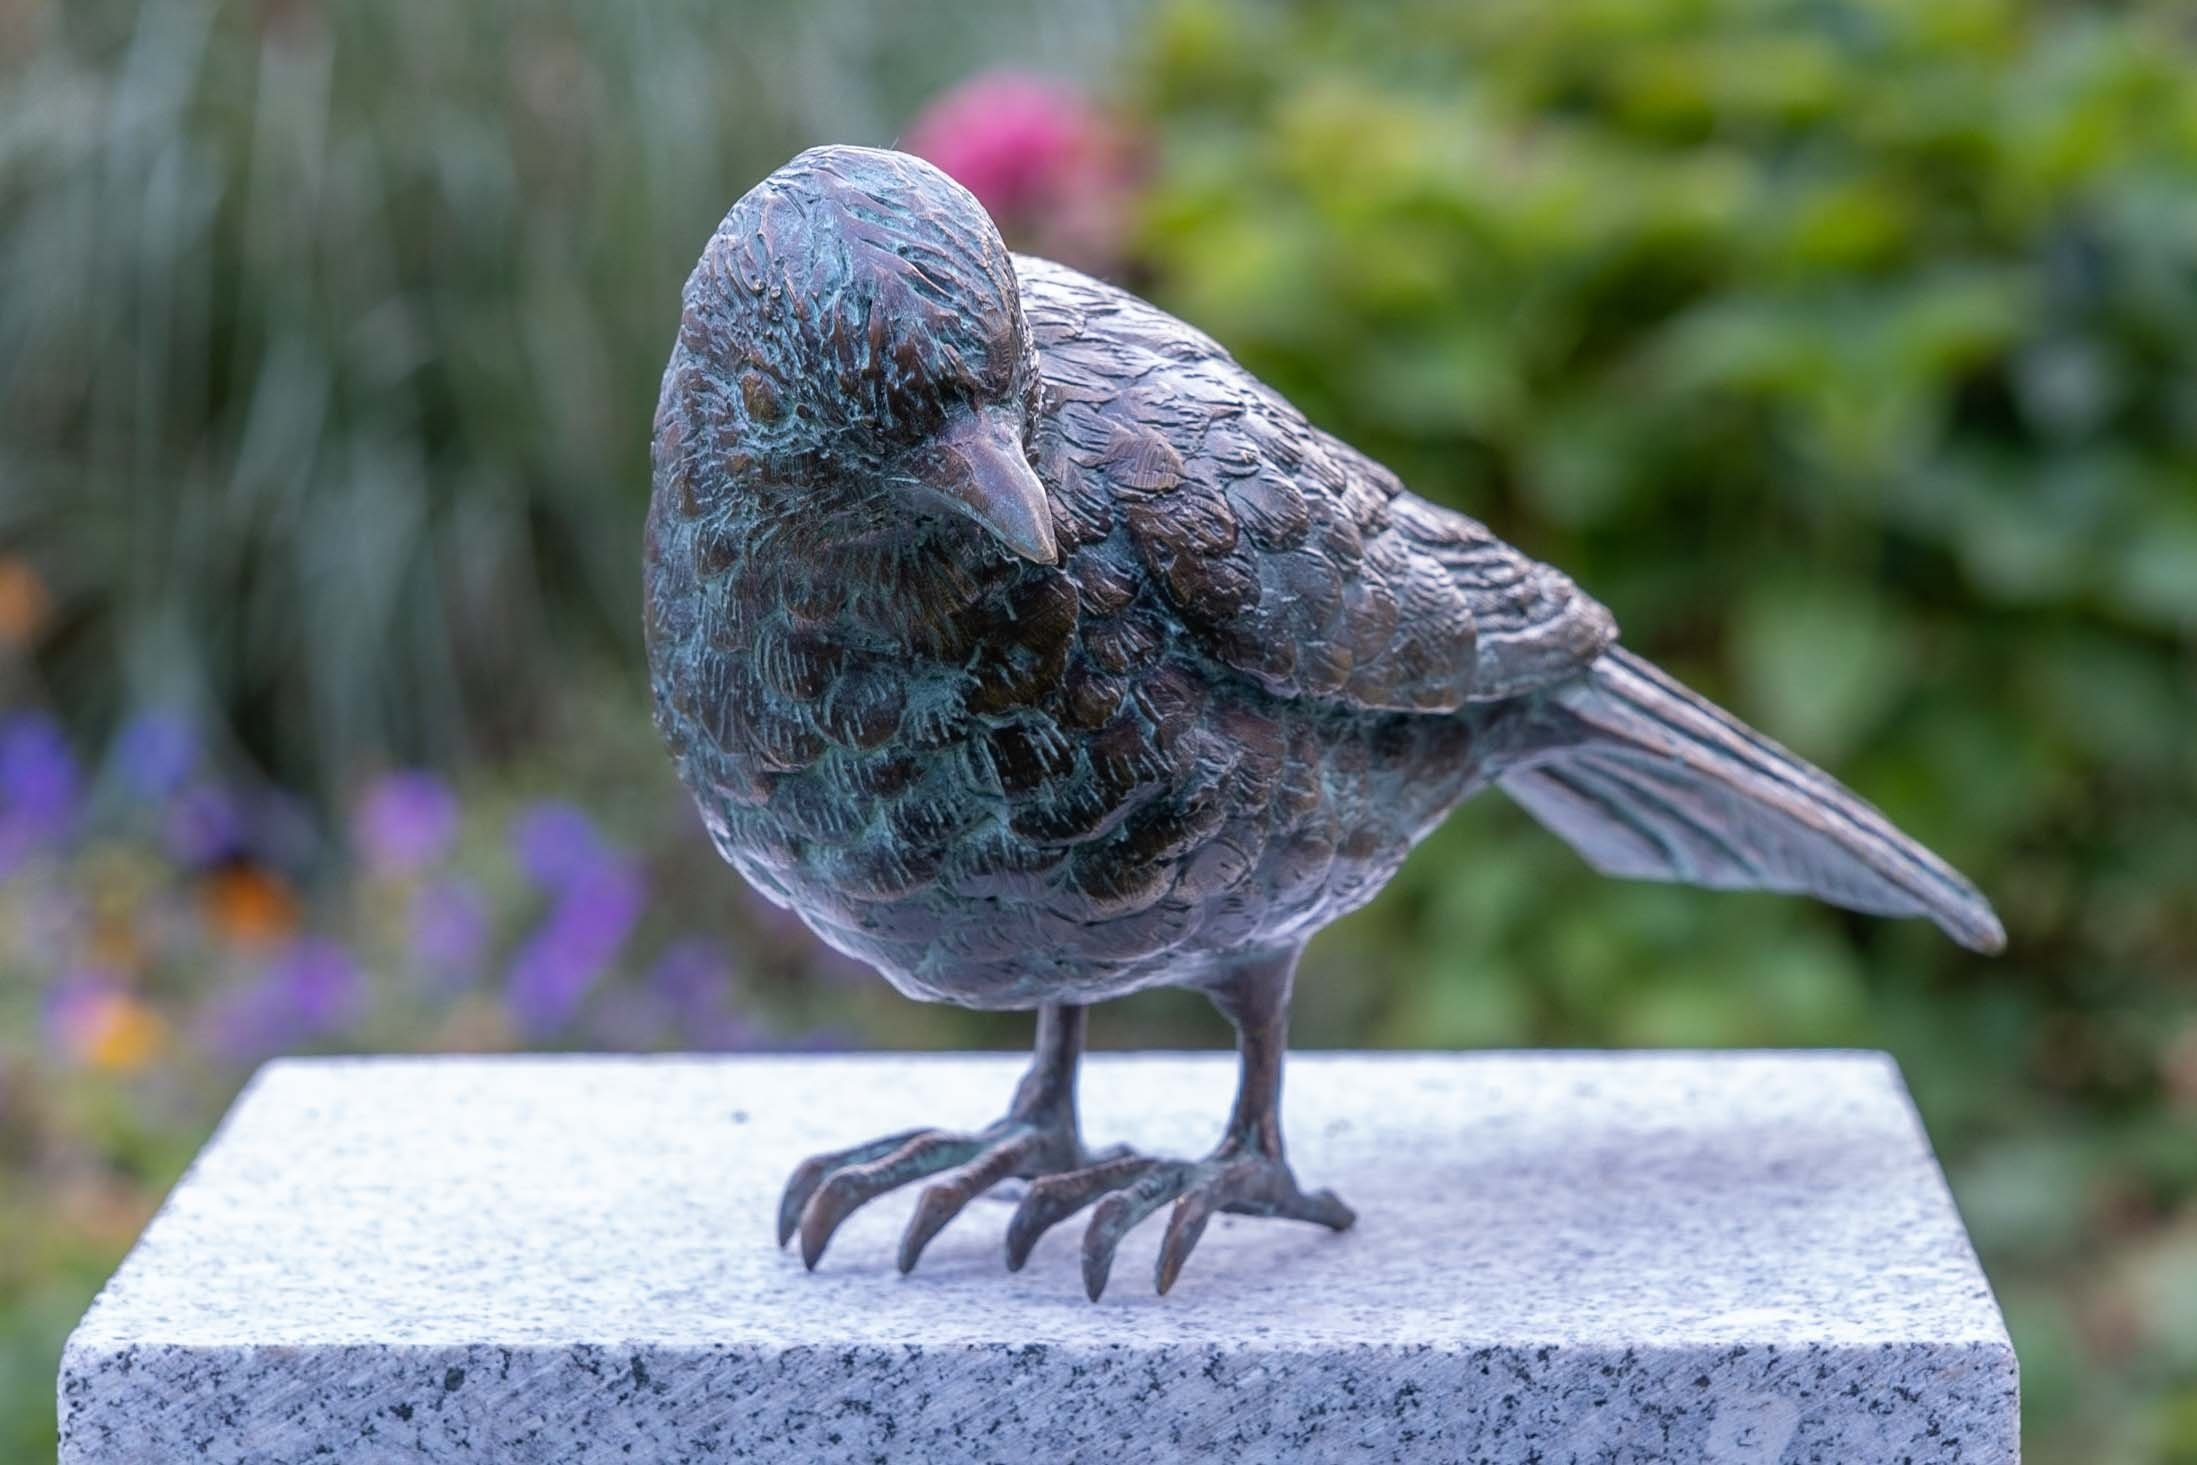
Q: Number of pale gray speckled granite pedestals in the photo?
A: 1